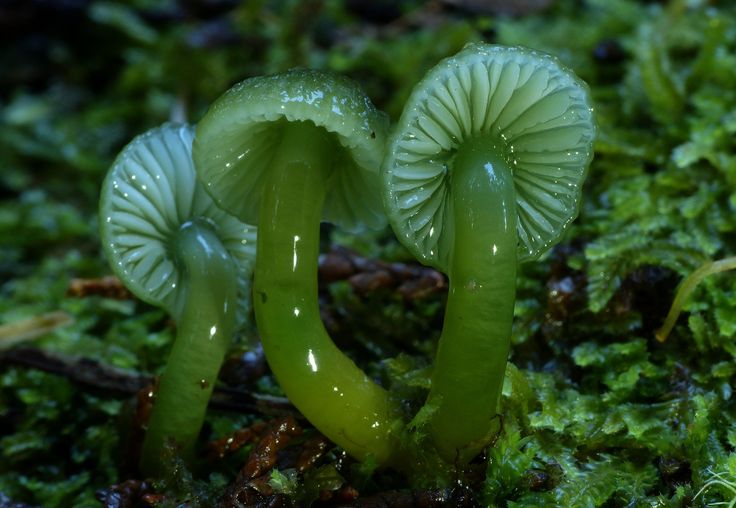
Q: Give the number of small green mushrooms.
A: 3